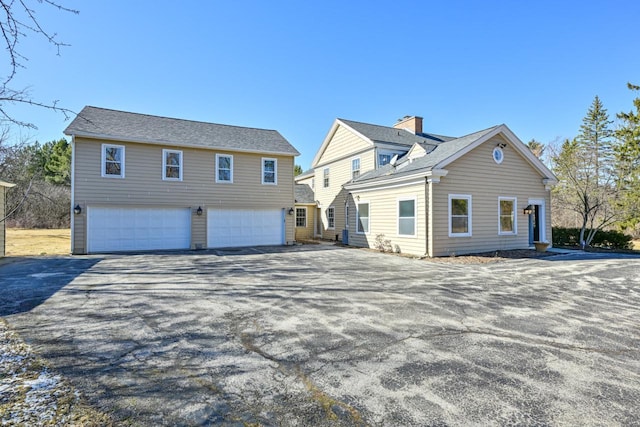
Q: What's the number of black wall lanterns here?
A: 4